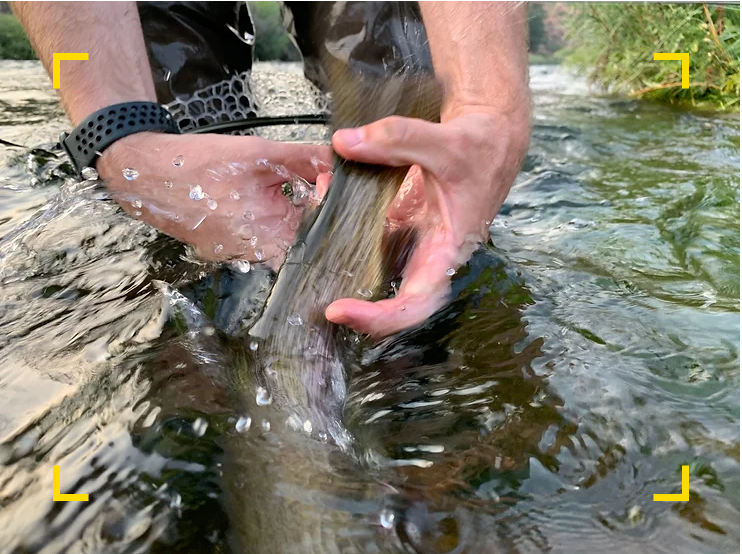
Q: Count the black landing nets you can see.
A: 1